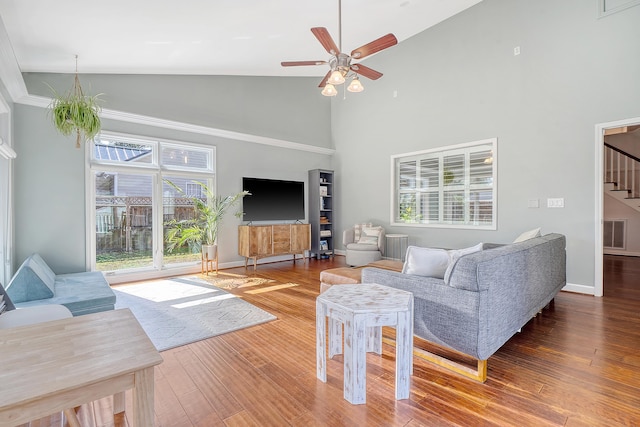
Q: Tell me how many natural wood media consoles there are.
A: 1